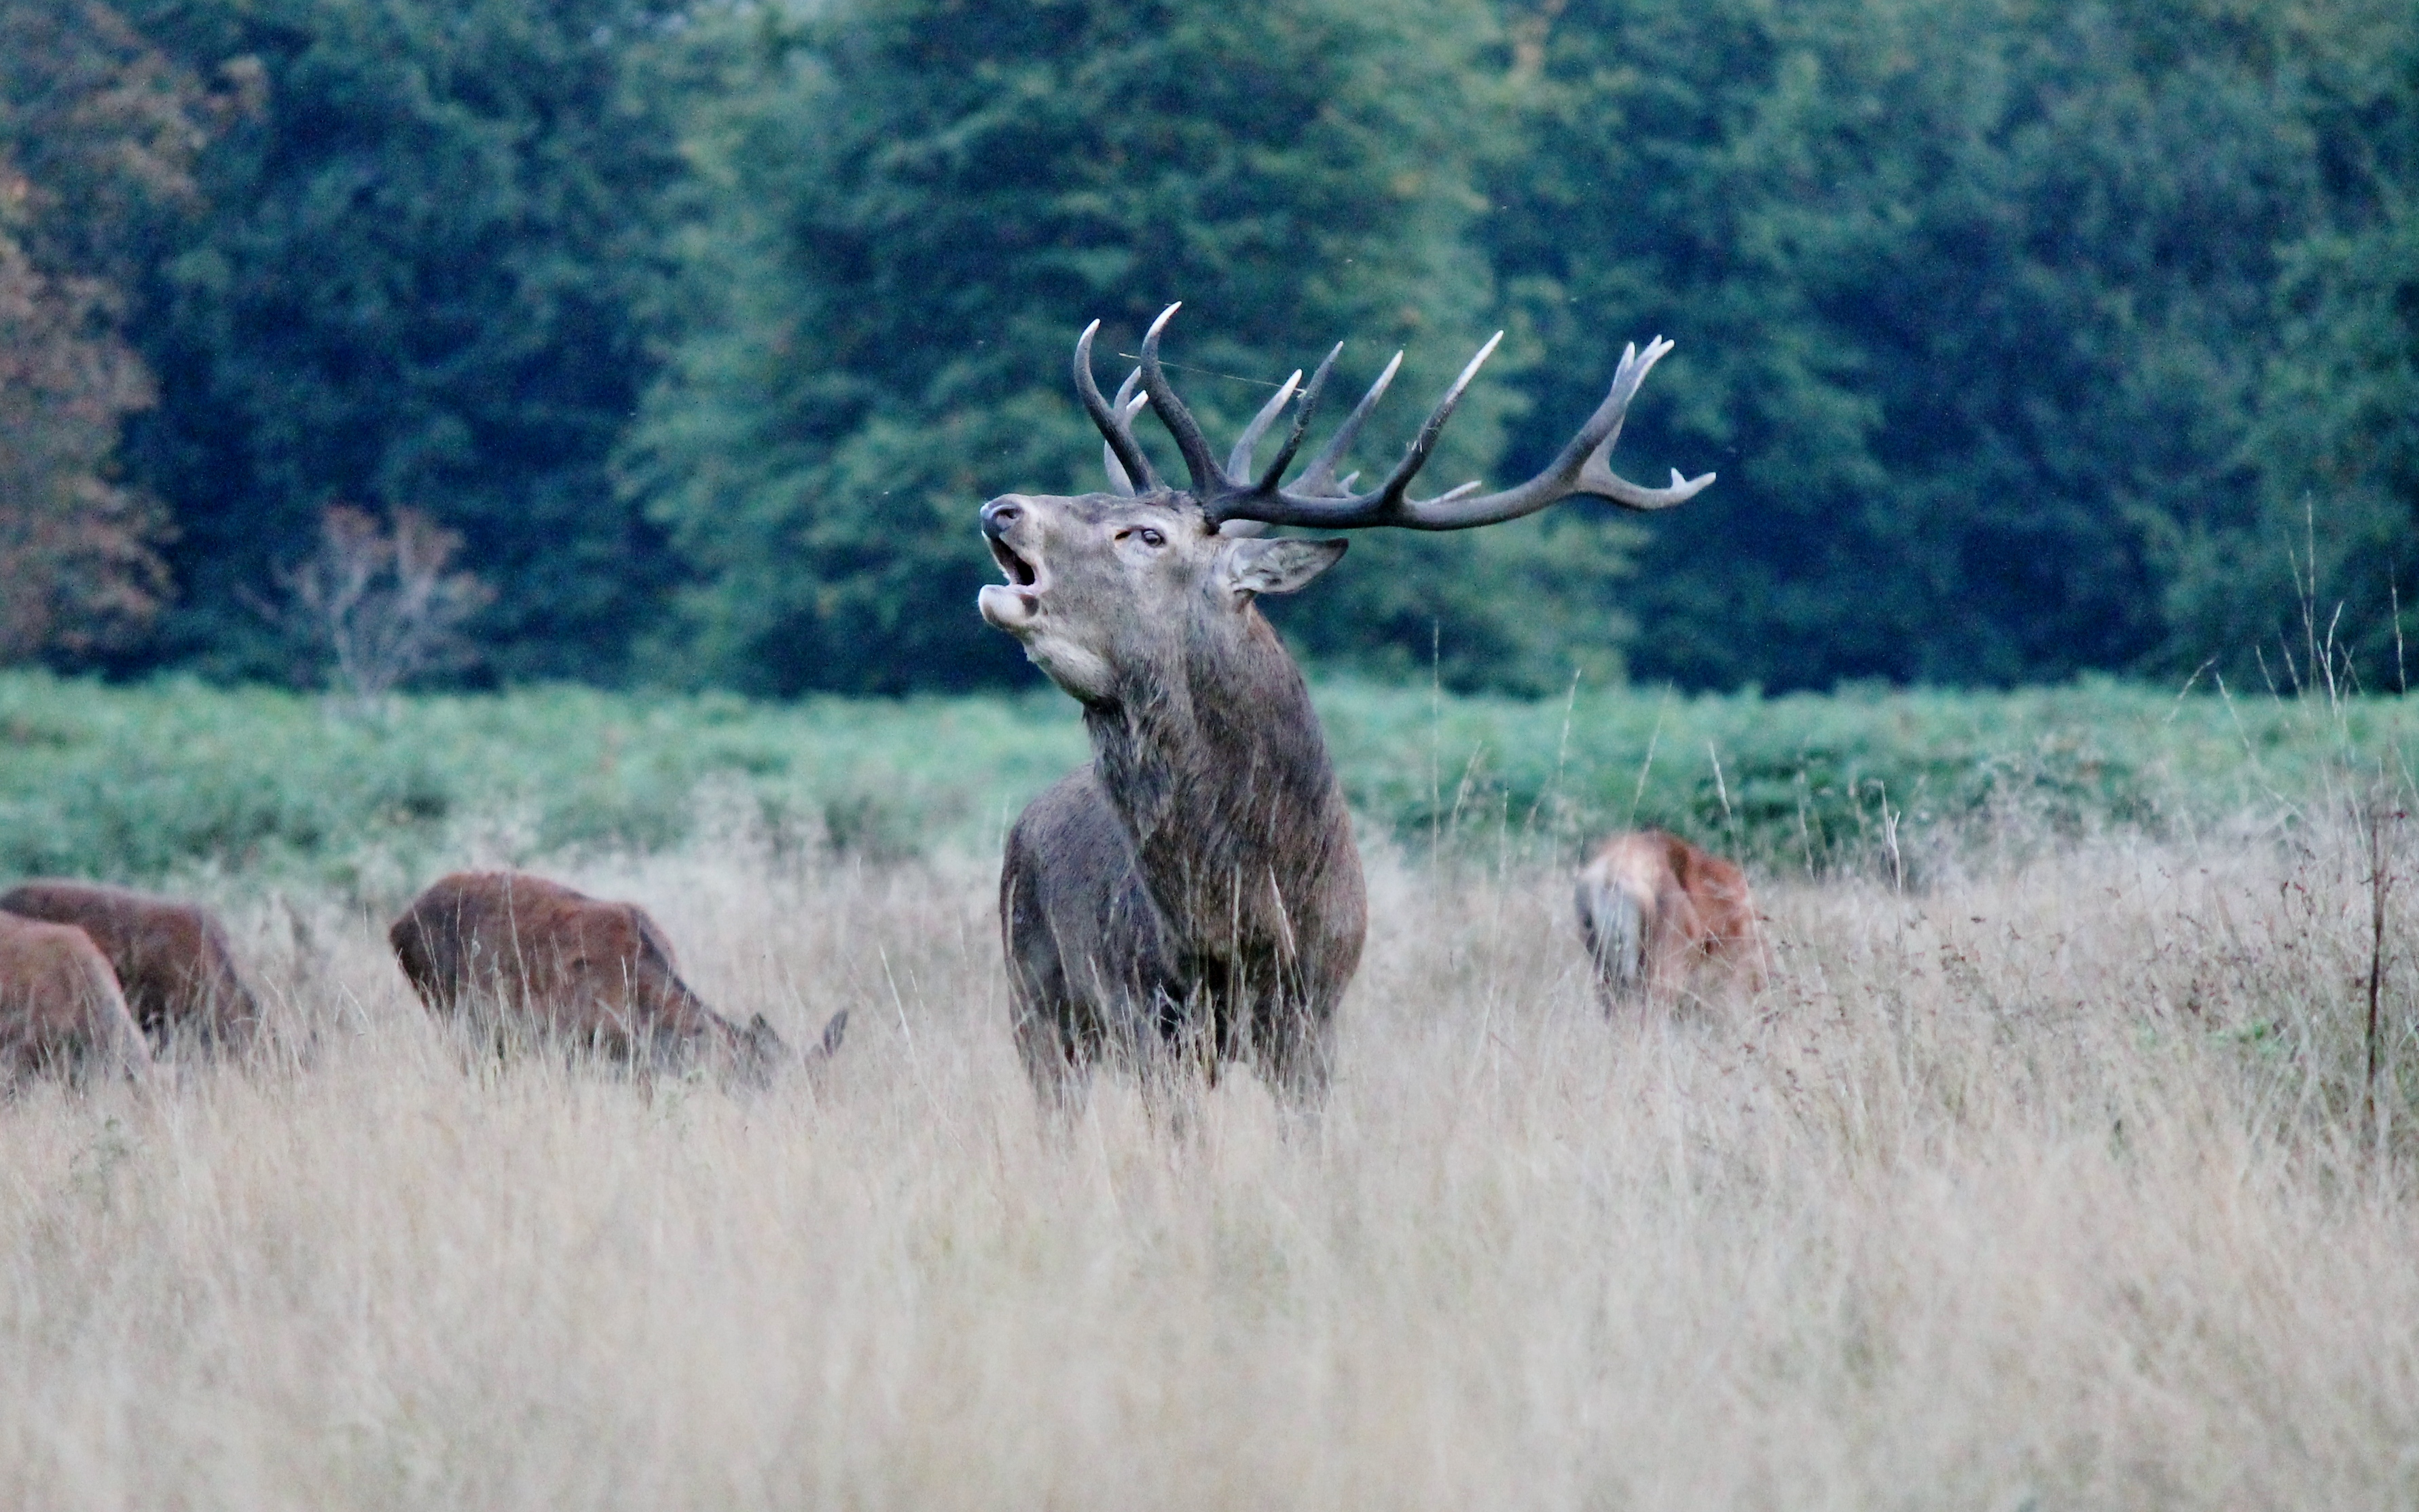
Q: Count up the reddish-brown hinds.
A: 4